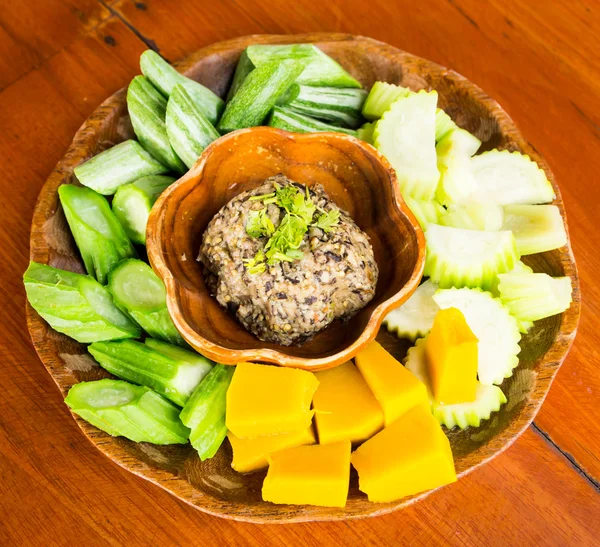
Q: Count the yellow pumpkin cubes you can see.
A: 7